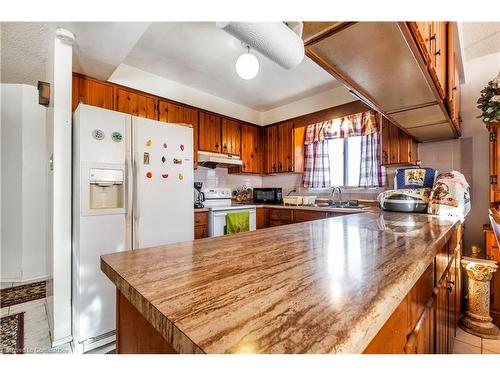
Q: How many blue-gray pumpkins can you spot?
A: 0